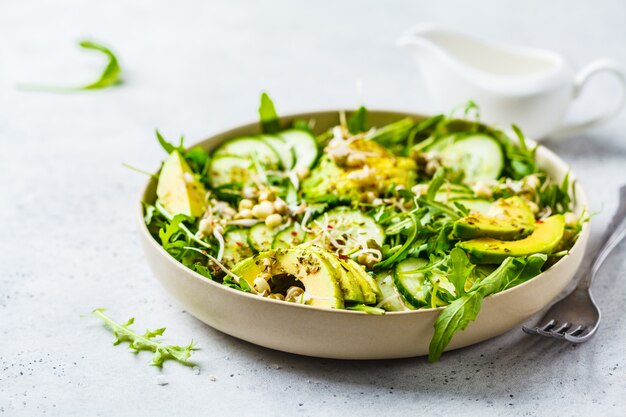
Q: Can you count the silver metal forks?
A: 1